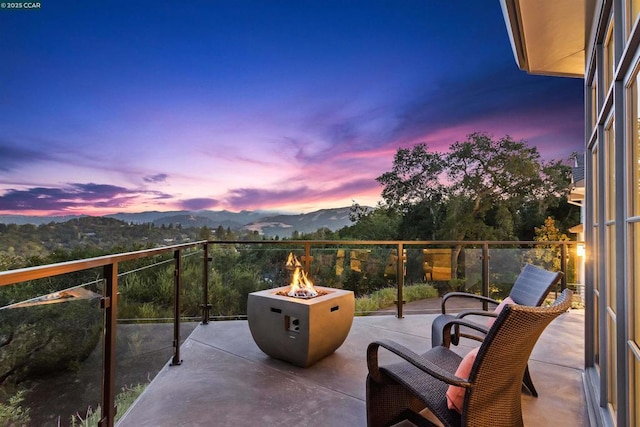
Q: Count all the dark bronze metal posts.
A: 7